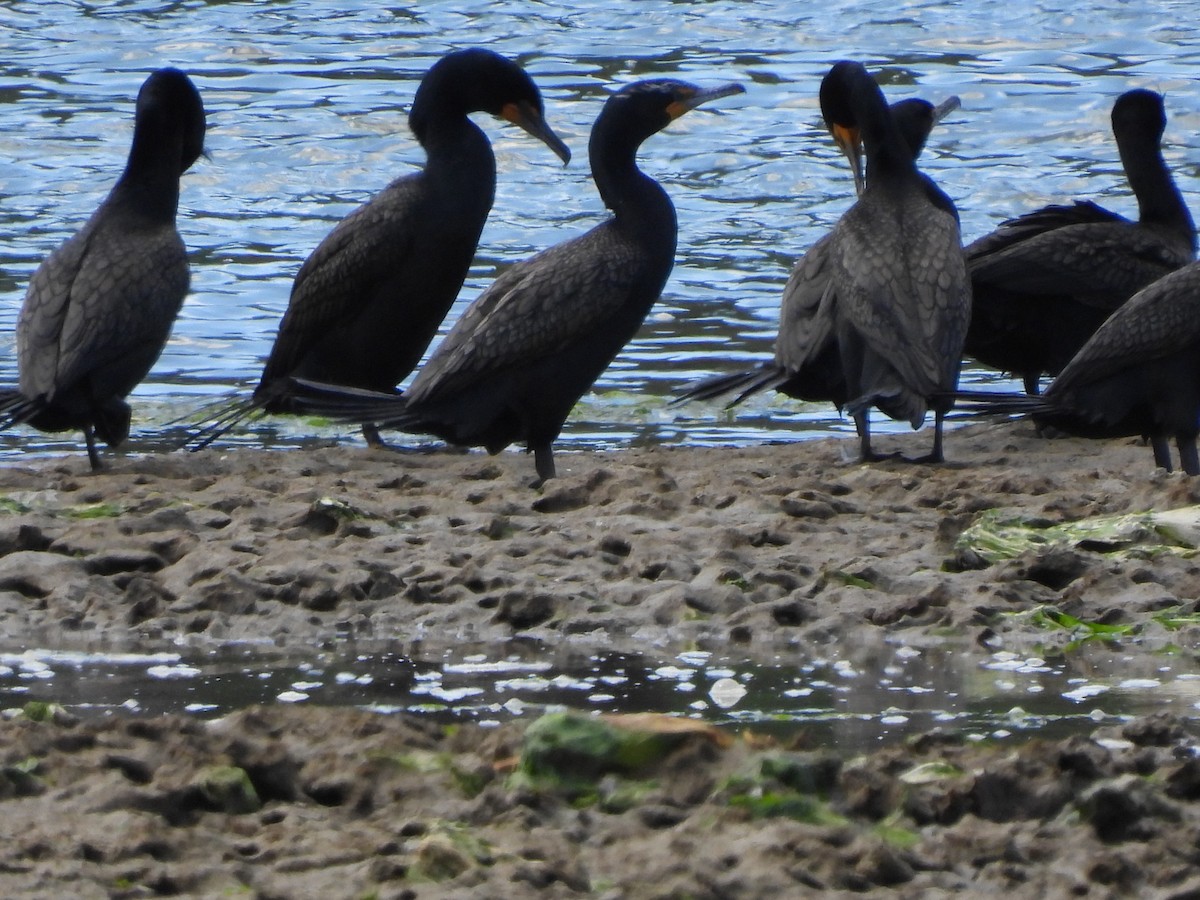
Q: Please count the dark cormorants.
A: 7